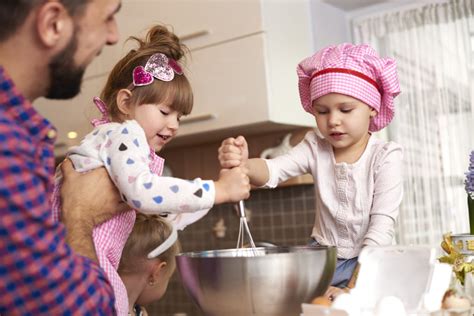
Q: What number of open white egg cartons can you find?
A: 1